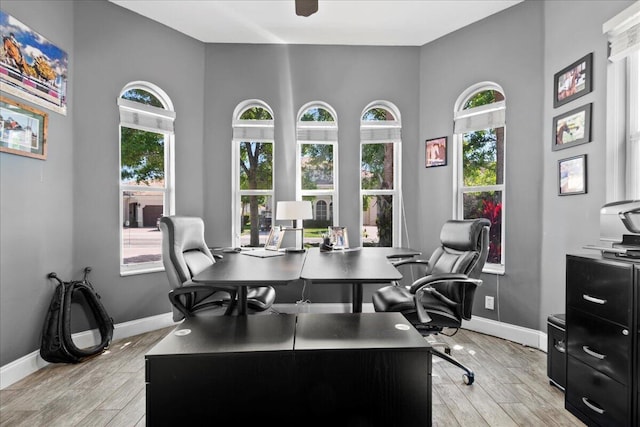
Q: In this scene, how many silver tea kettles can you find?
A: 0